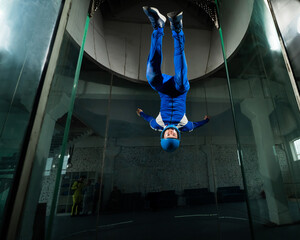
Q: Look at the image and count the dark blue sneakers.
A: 2